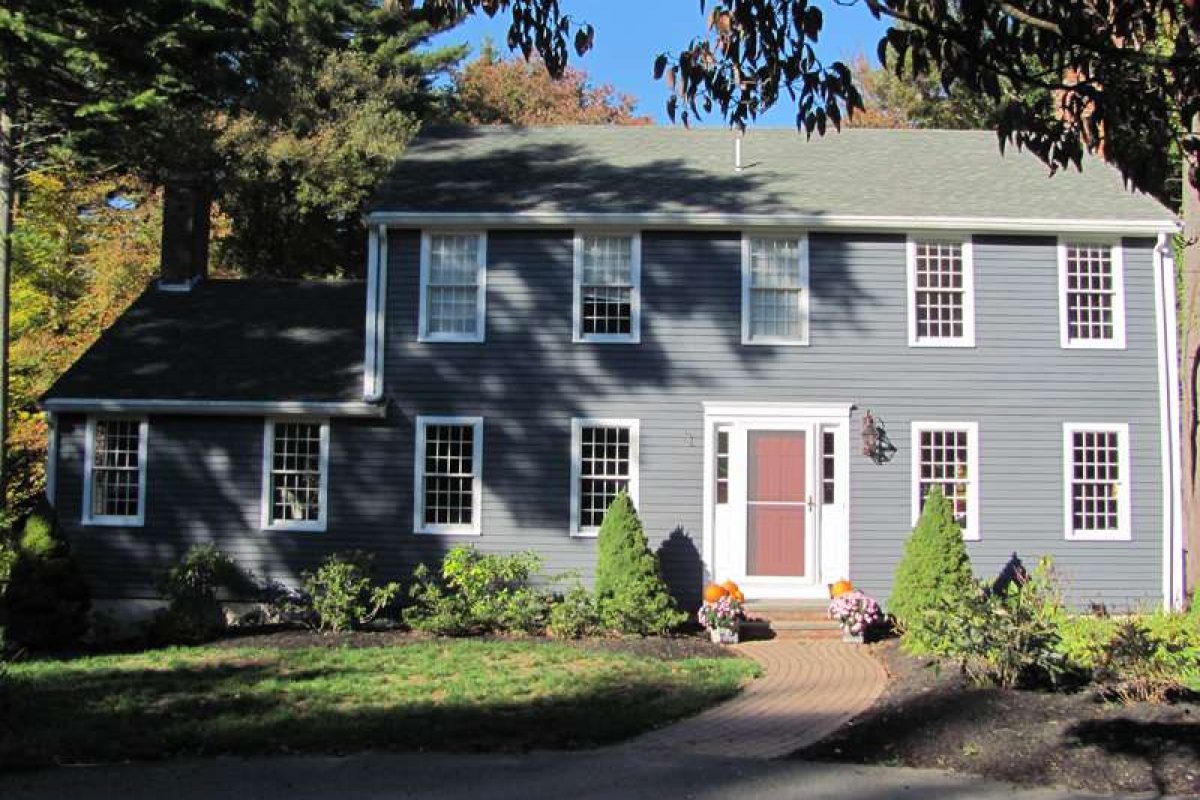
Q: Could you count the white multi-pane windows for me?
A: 11